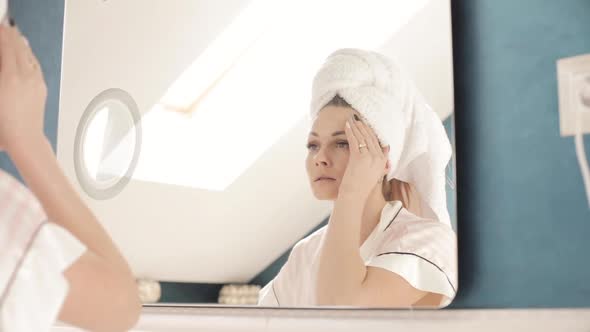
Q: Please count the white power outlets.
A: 1